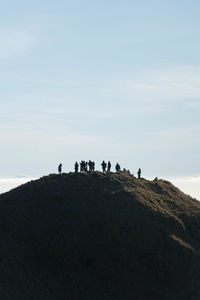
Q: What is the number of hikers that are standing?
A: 11